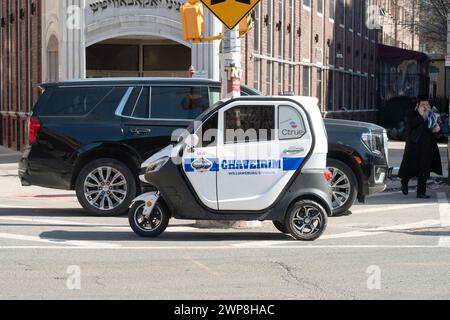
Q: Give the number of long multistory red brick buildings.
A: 1